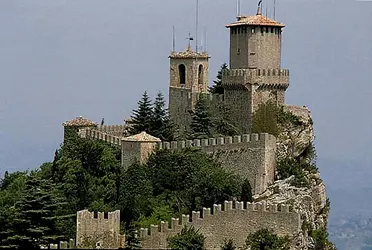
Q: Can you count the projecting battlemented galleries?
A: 1